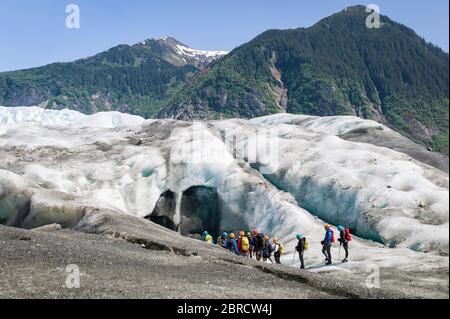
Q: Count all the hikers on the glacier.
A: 11